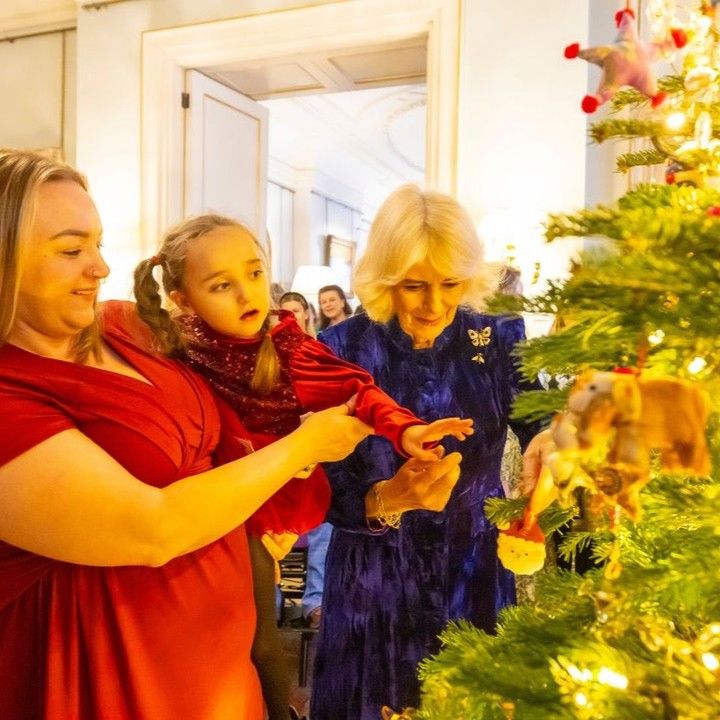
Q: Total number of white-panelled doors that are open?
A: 1